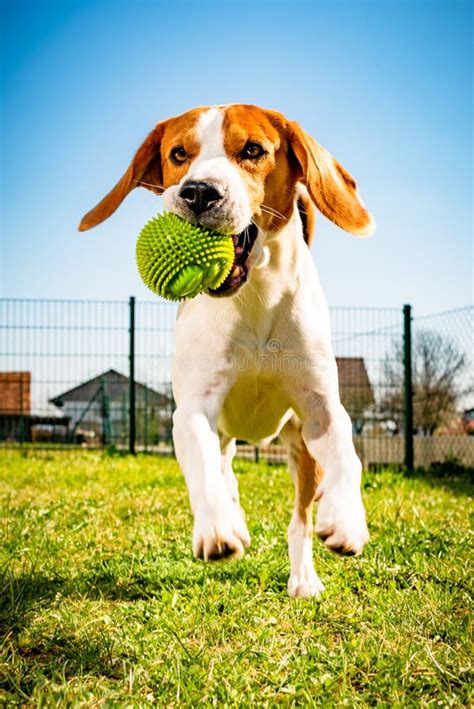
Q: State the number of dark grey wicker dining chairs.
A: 0